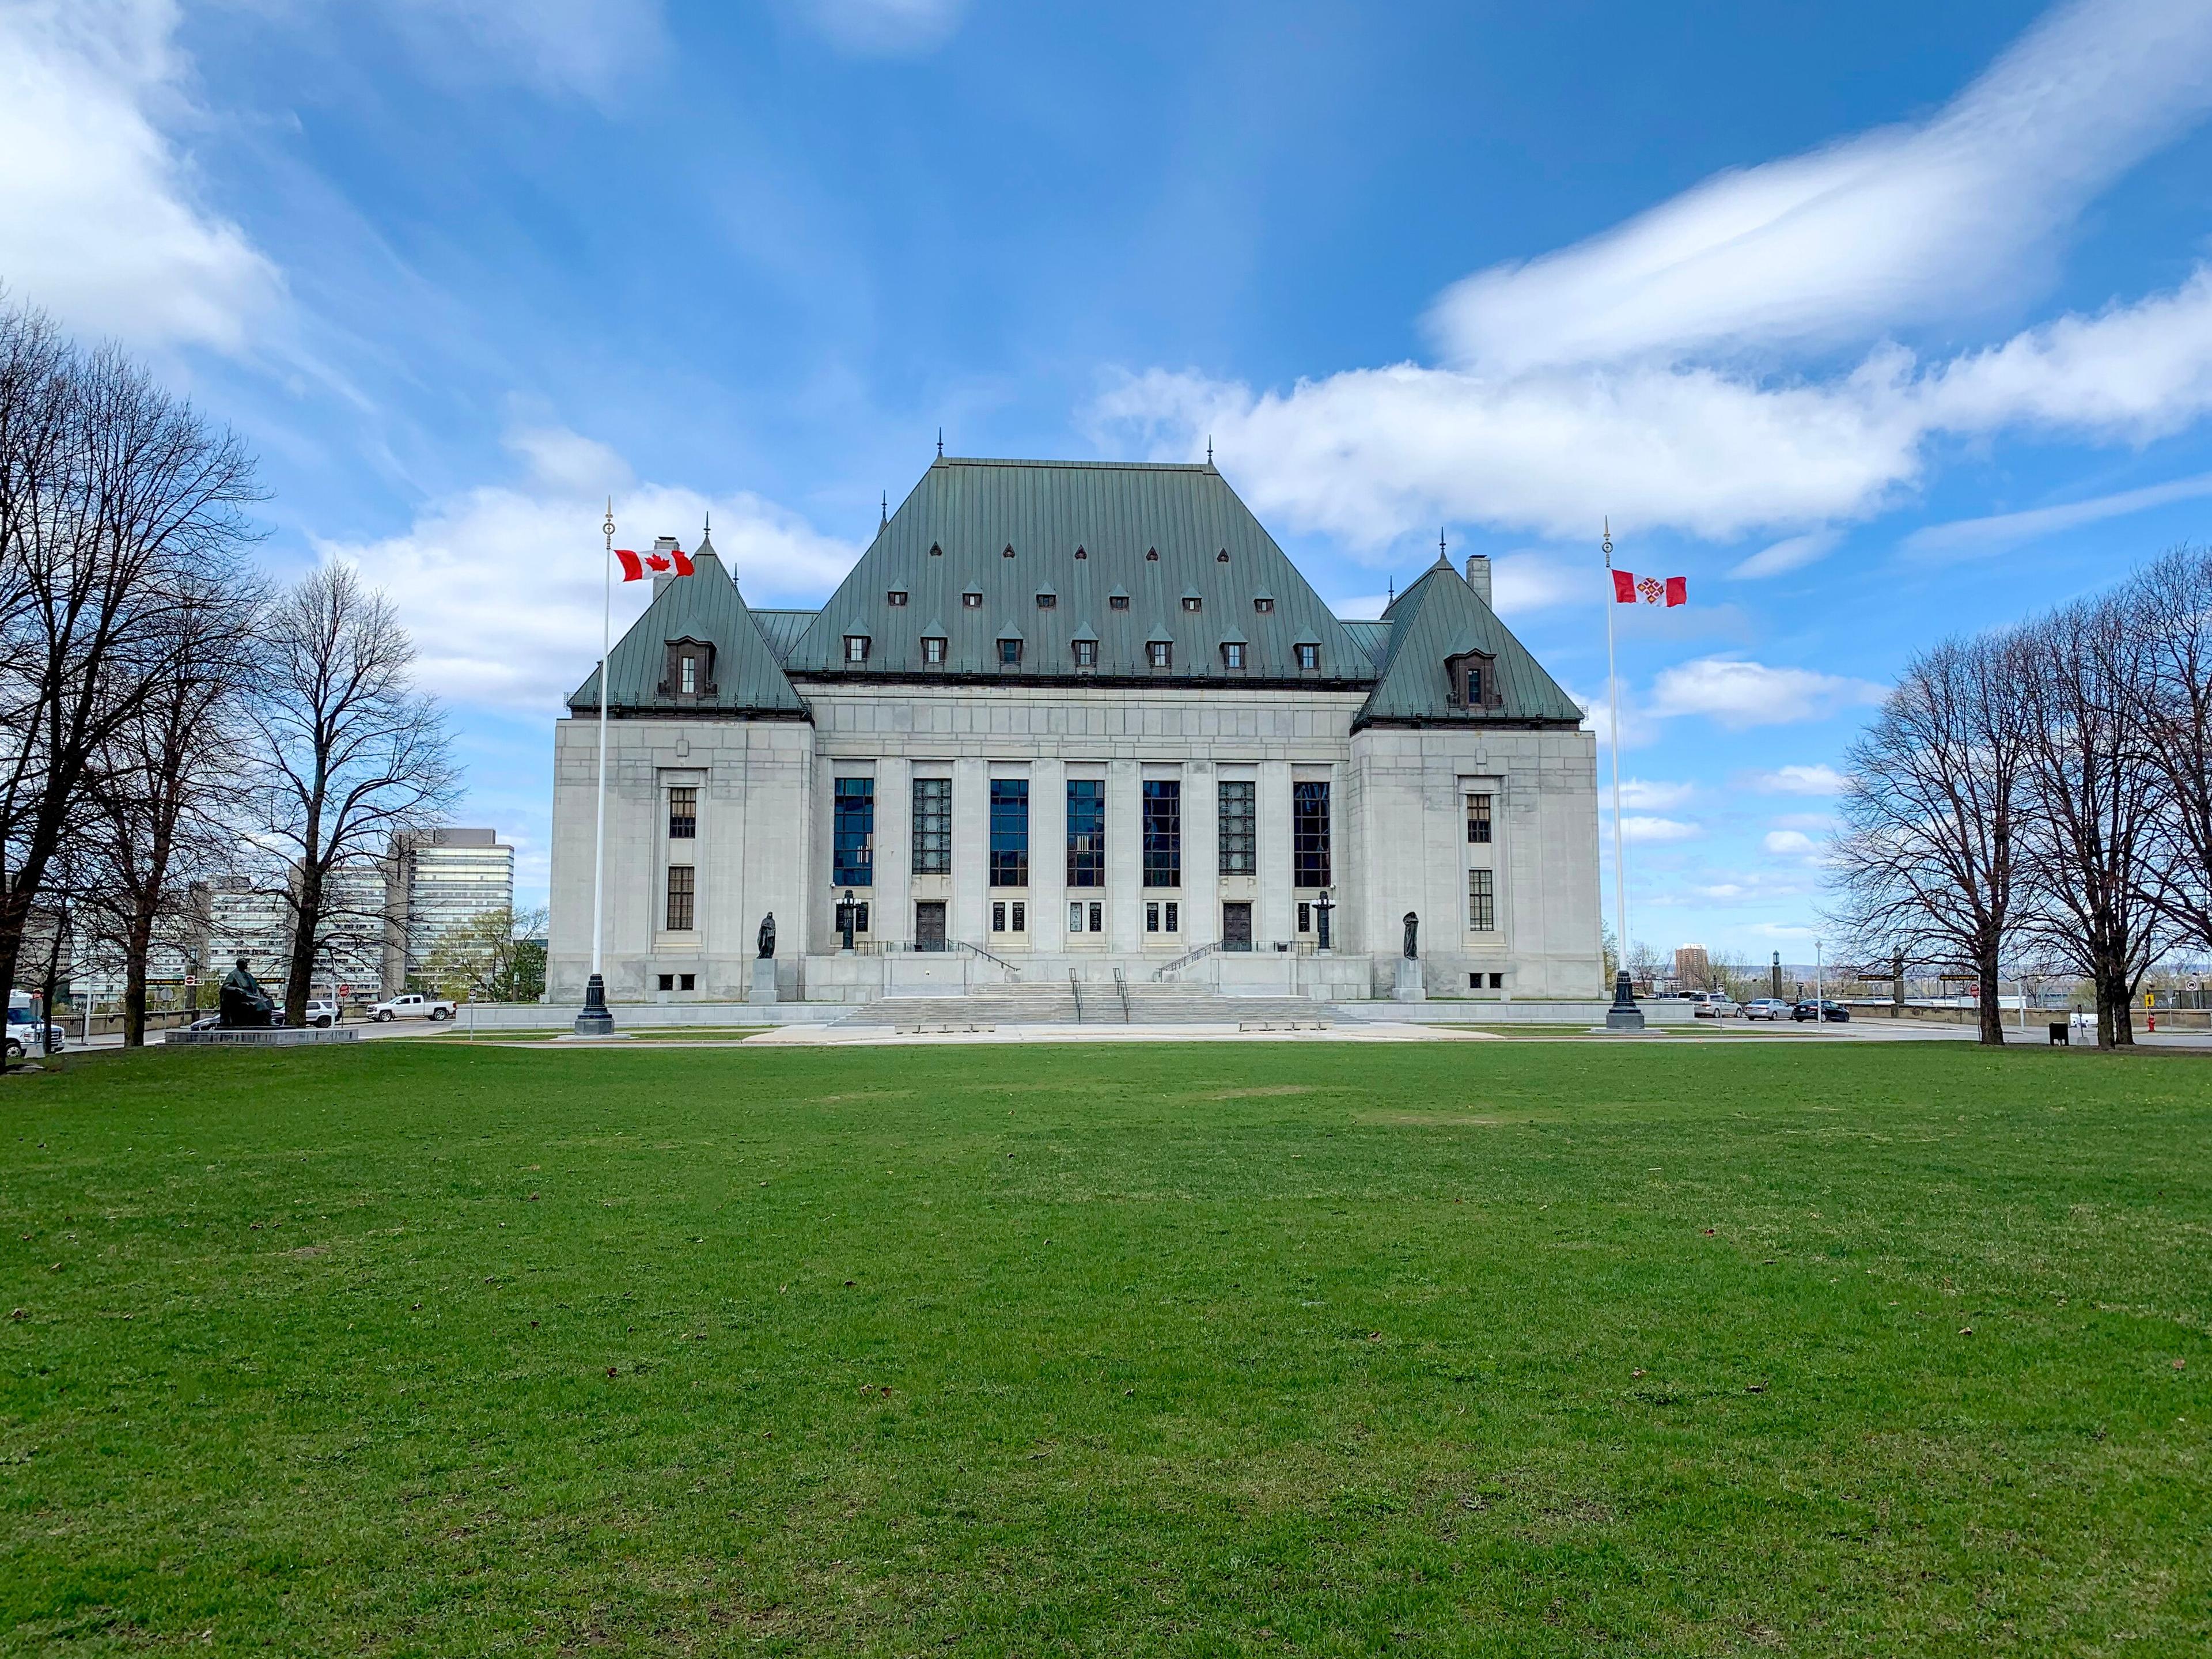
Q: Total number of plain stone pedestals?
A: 2